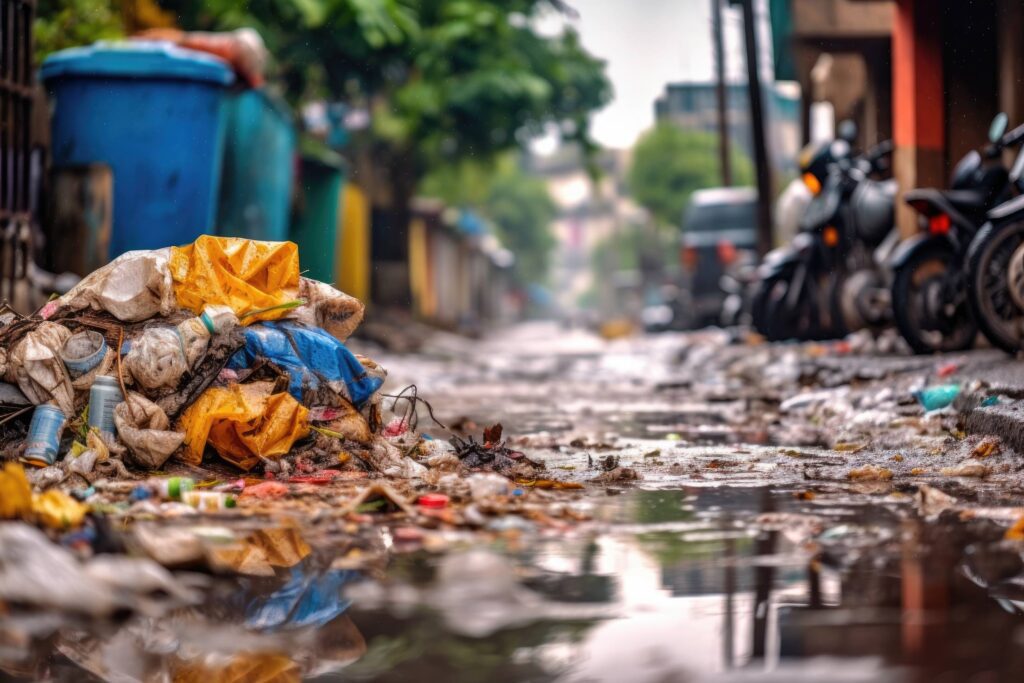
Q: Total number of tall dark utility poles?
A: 2